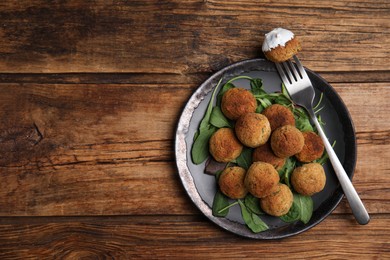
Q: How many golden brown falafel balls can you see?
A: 12